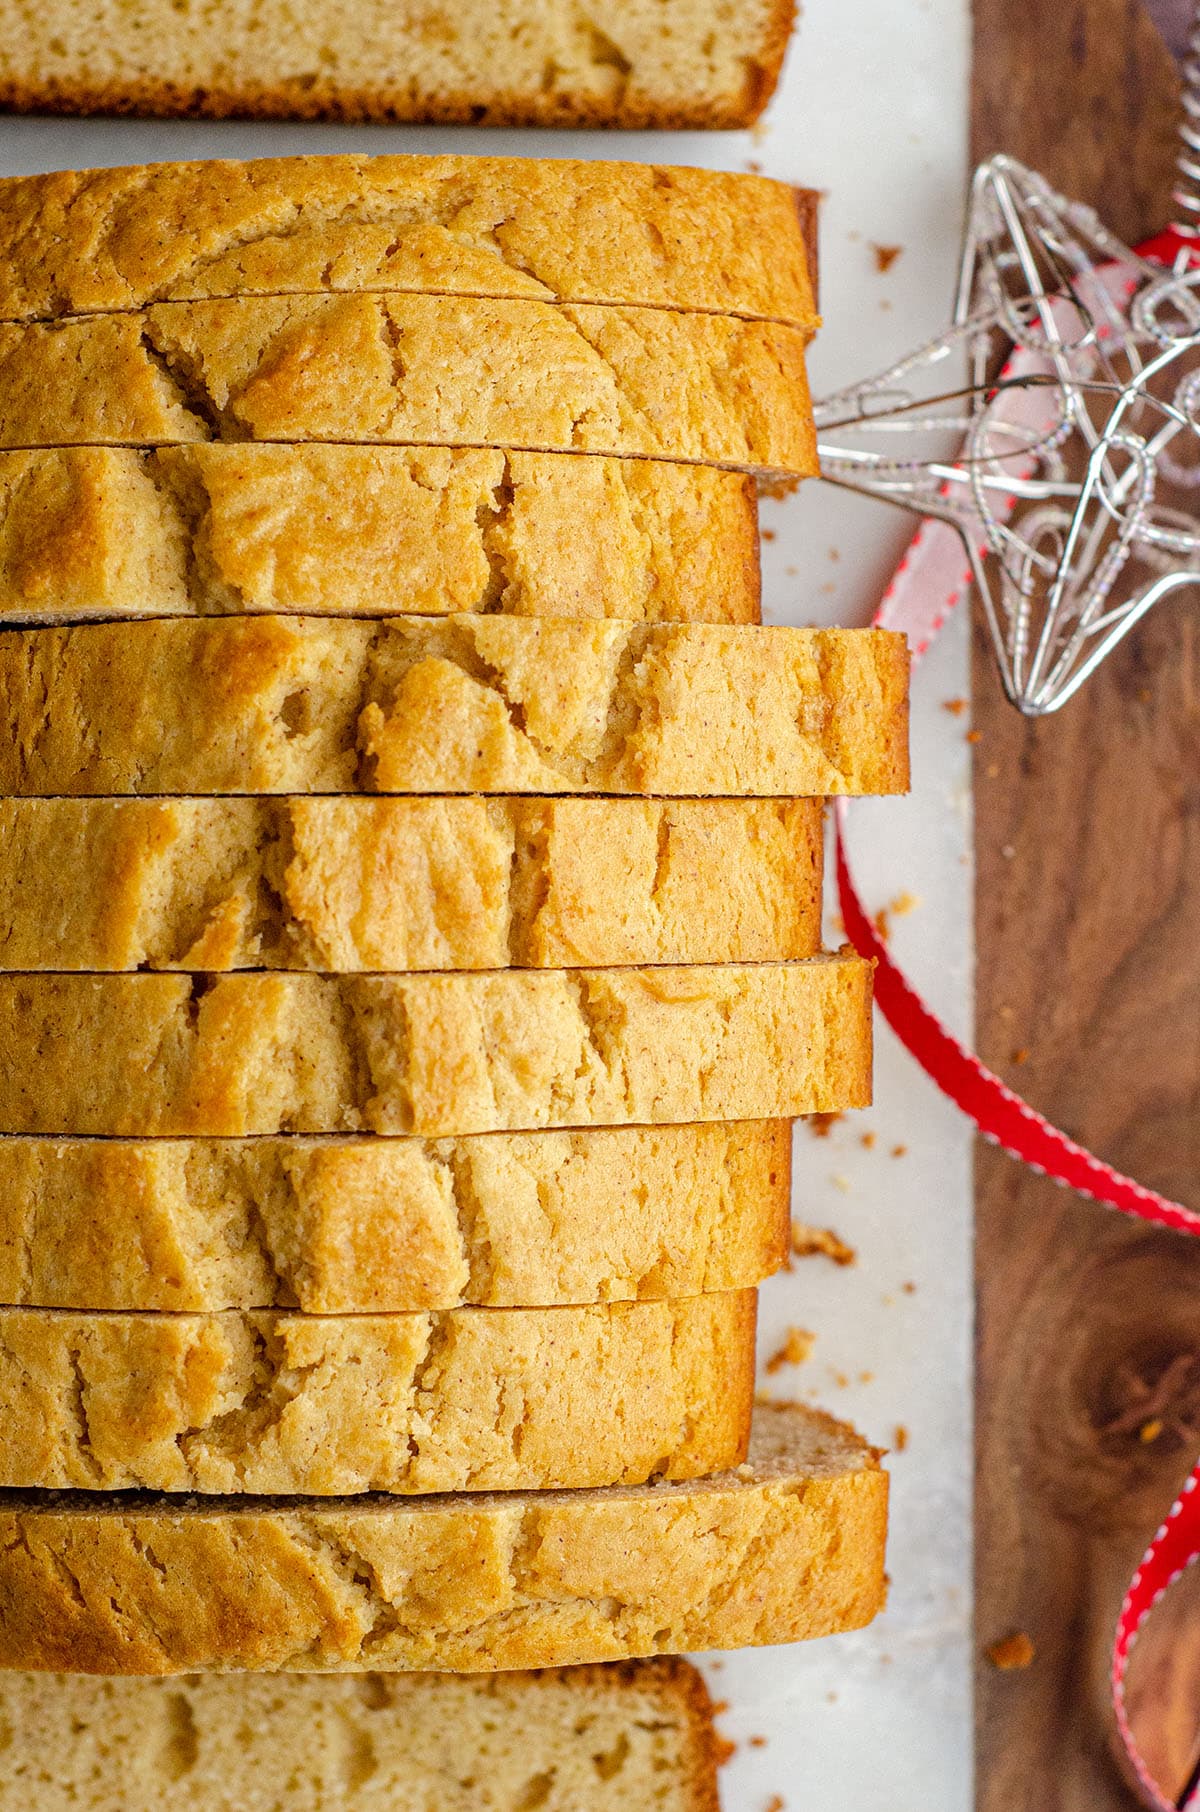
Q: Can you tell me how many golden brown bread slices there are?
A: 11